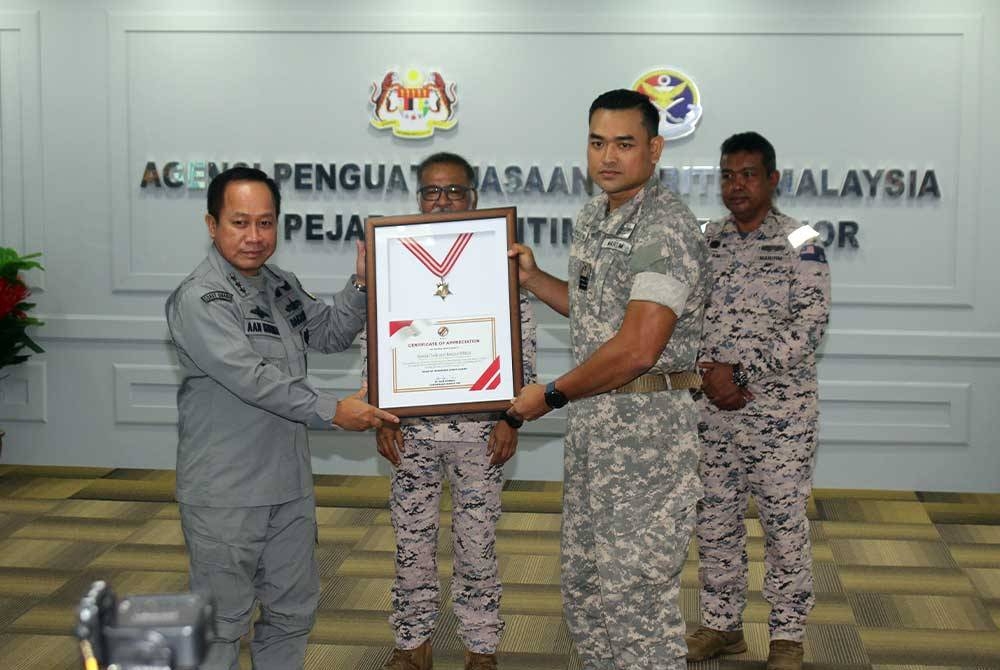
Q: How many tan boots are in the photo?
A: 4